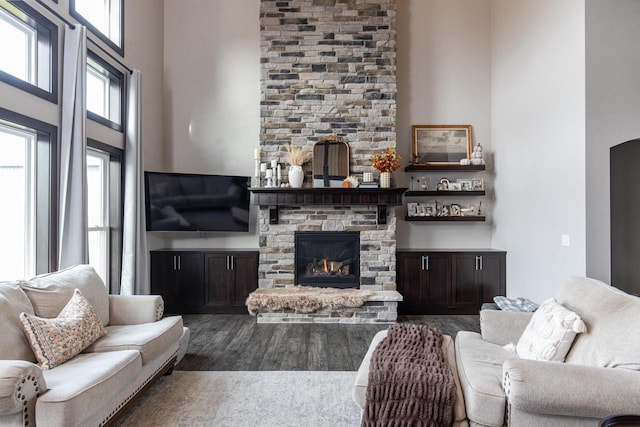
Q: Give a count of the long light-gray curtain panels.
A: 2